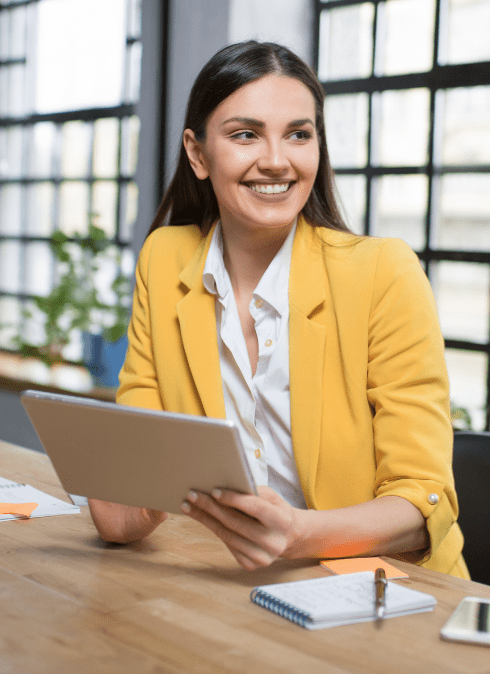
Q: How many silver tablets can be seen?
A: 1